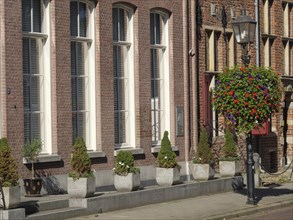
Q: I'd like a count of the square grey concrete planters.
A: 6